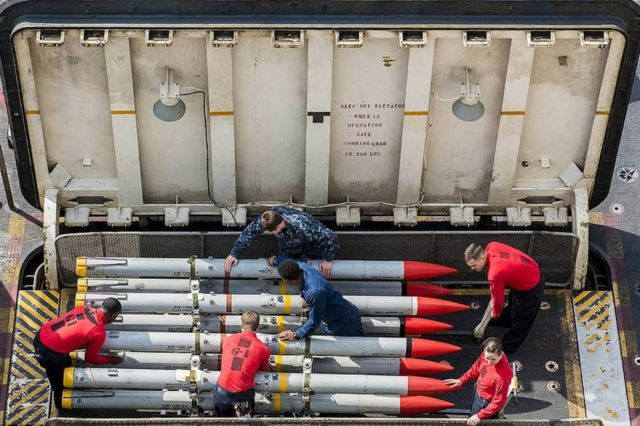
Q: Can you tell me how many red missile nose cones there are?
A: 8